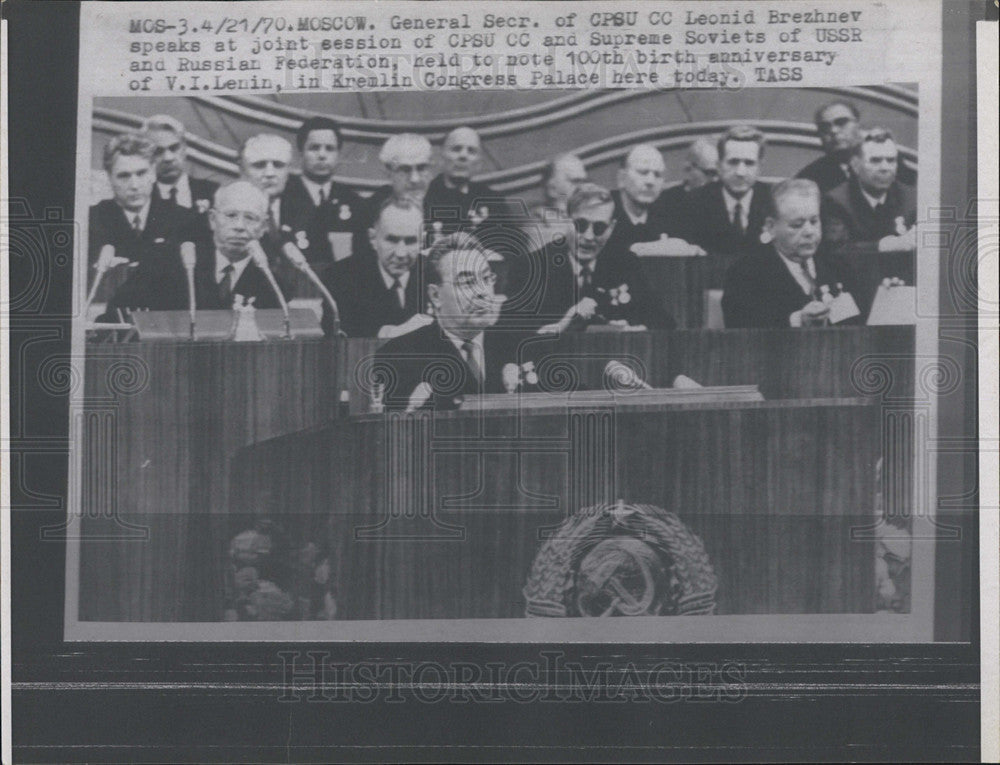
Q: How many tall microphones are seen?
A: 4